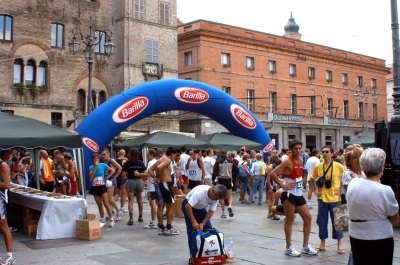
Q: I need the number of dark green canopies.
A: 4